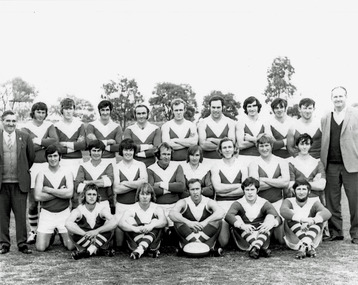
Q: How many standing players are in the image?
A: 9